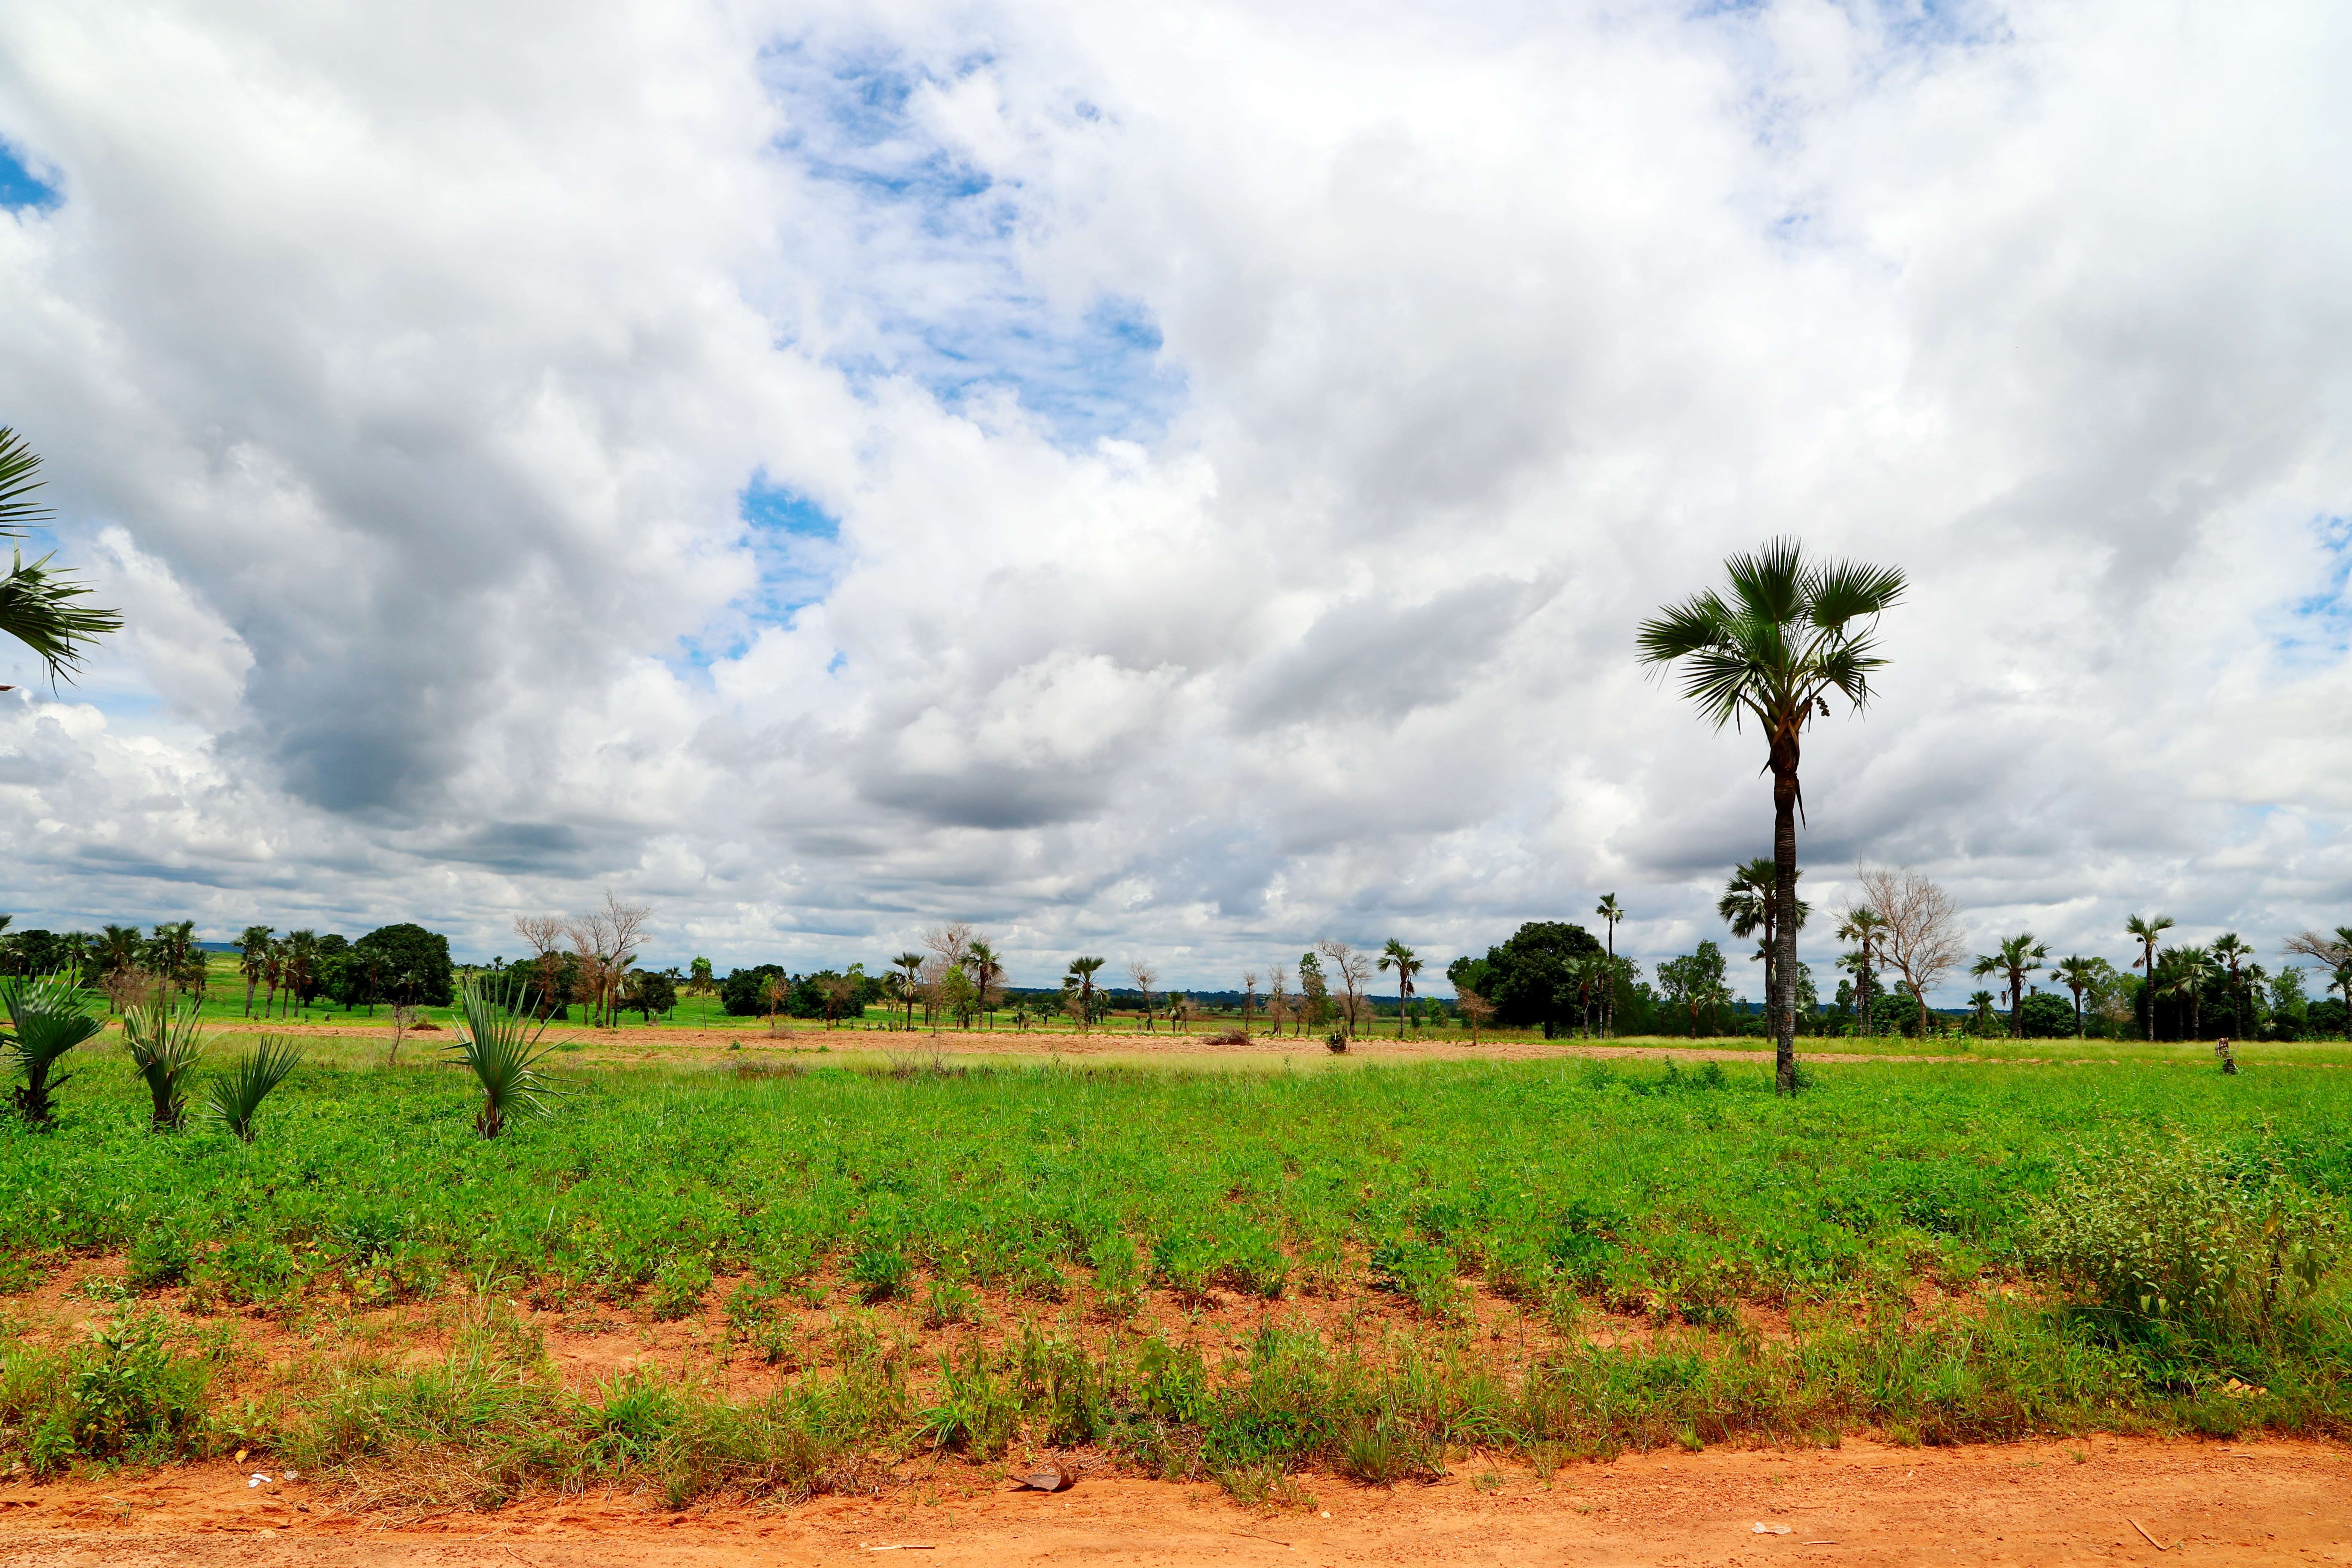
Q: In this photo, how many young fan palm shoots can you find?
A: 4